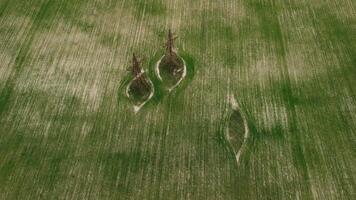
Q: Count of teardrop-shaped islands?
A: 3